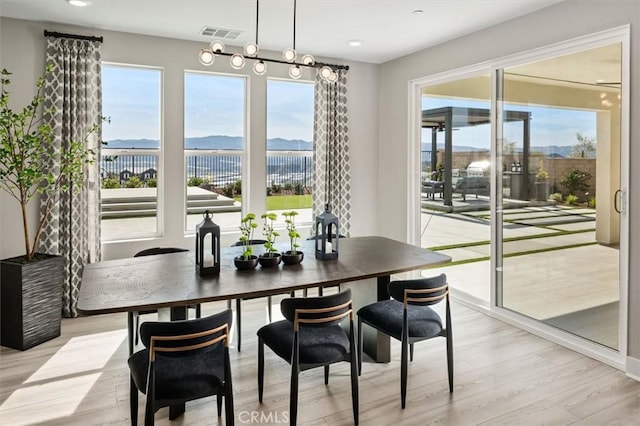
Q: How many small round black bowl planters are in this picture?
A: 3